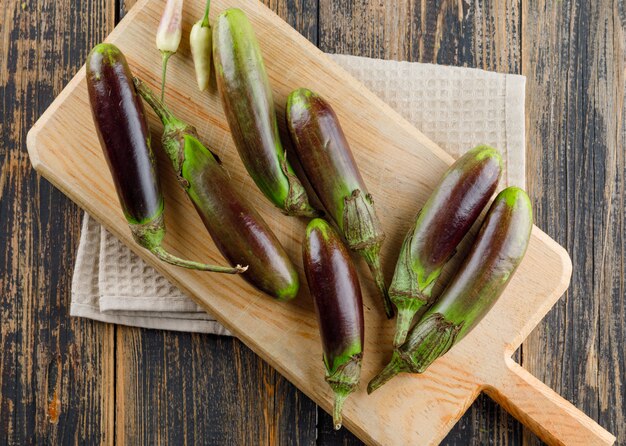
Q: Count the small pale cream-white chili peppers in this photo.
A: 2